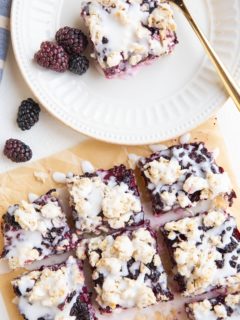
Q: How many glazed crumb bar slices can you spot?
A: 8